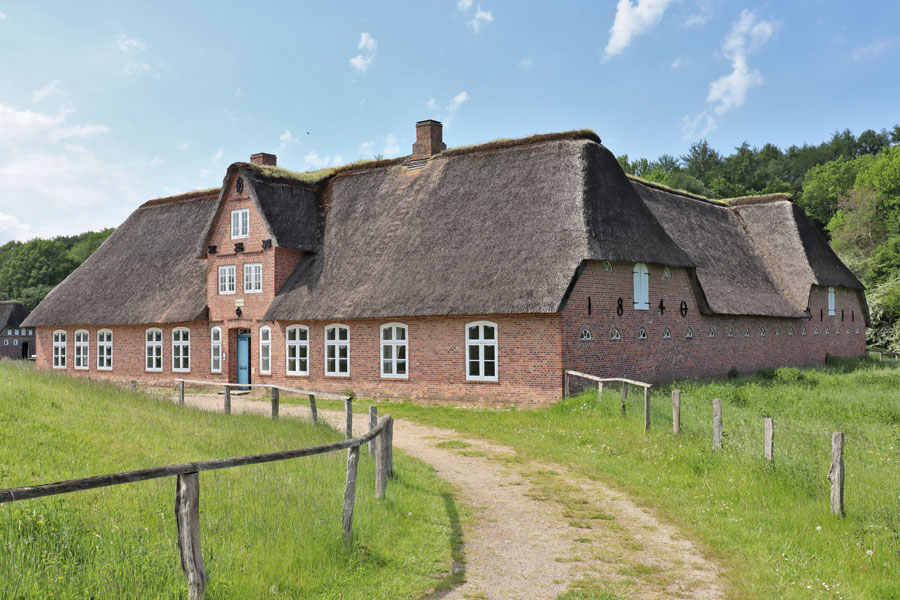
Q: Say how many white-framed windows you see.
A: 14